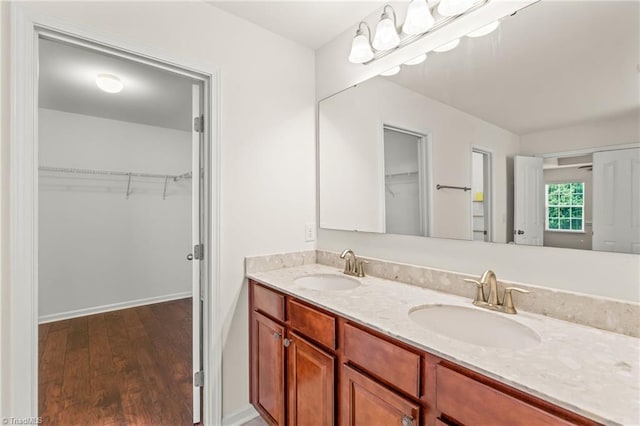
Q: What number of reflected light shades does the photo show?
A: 4